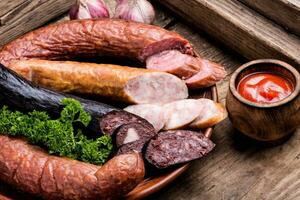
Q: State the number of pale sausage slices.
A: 3